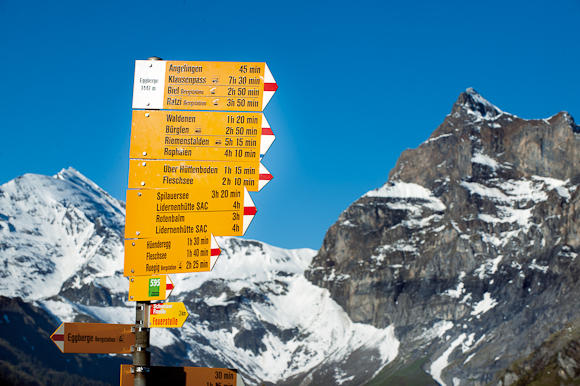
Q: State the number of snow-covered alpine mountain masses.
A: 2